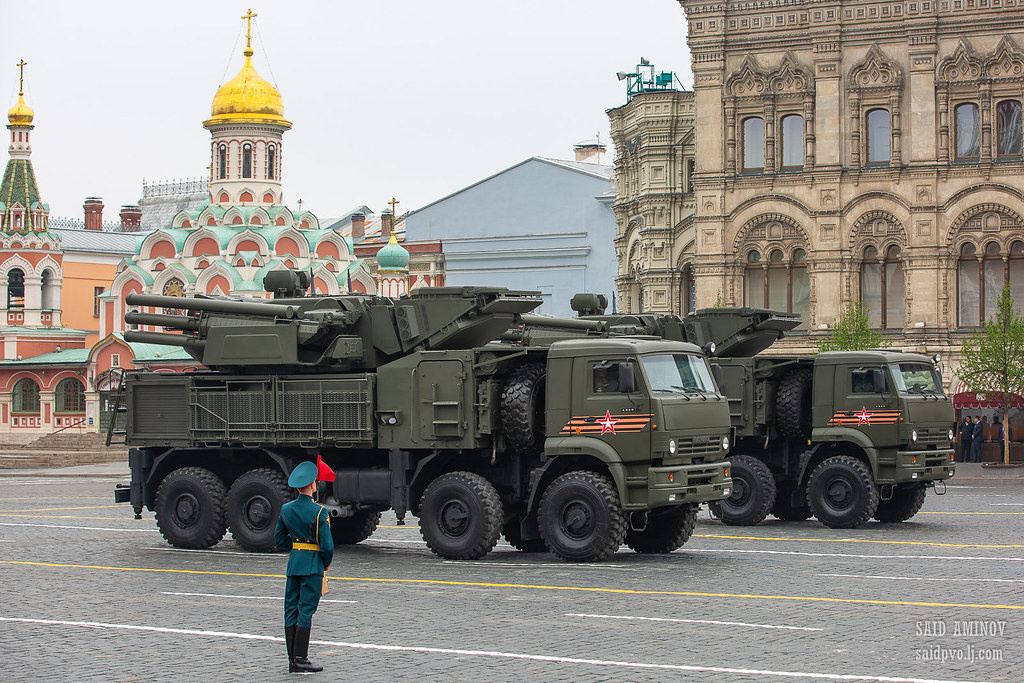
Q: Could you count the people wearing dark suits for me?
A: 3